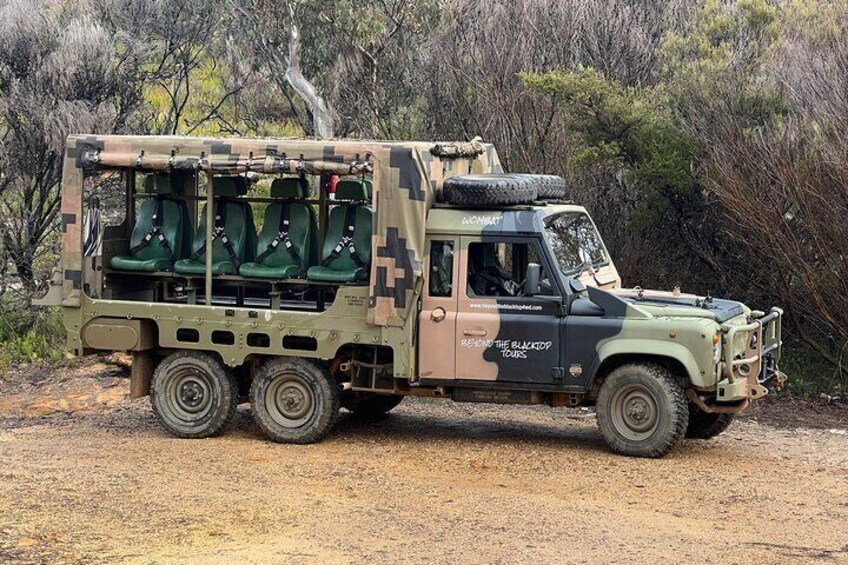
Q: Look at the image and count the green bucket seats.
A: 4